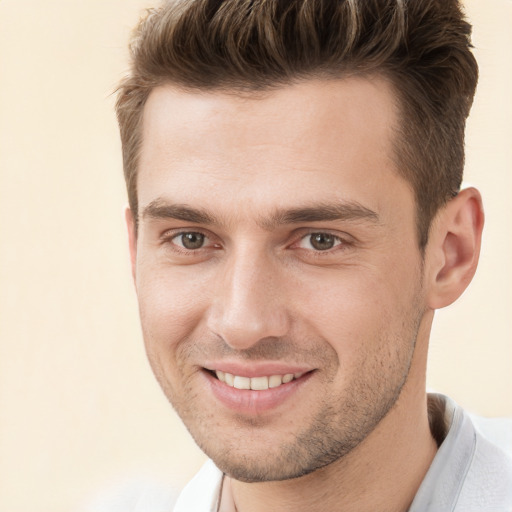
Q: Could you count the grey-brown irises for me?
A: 2